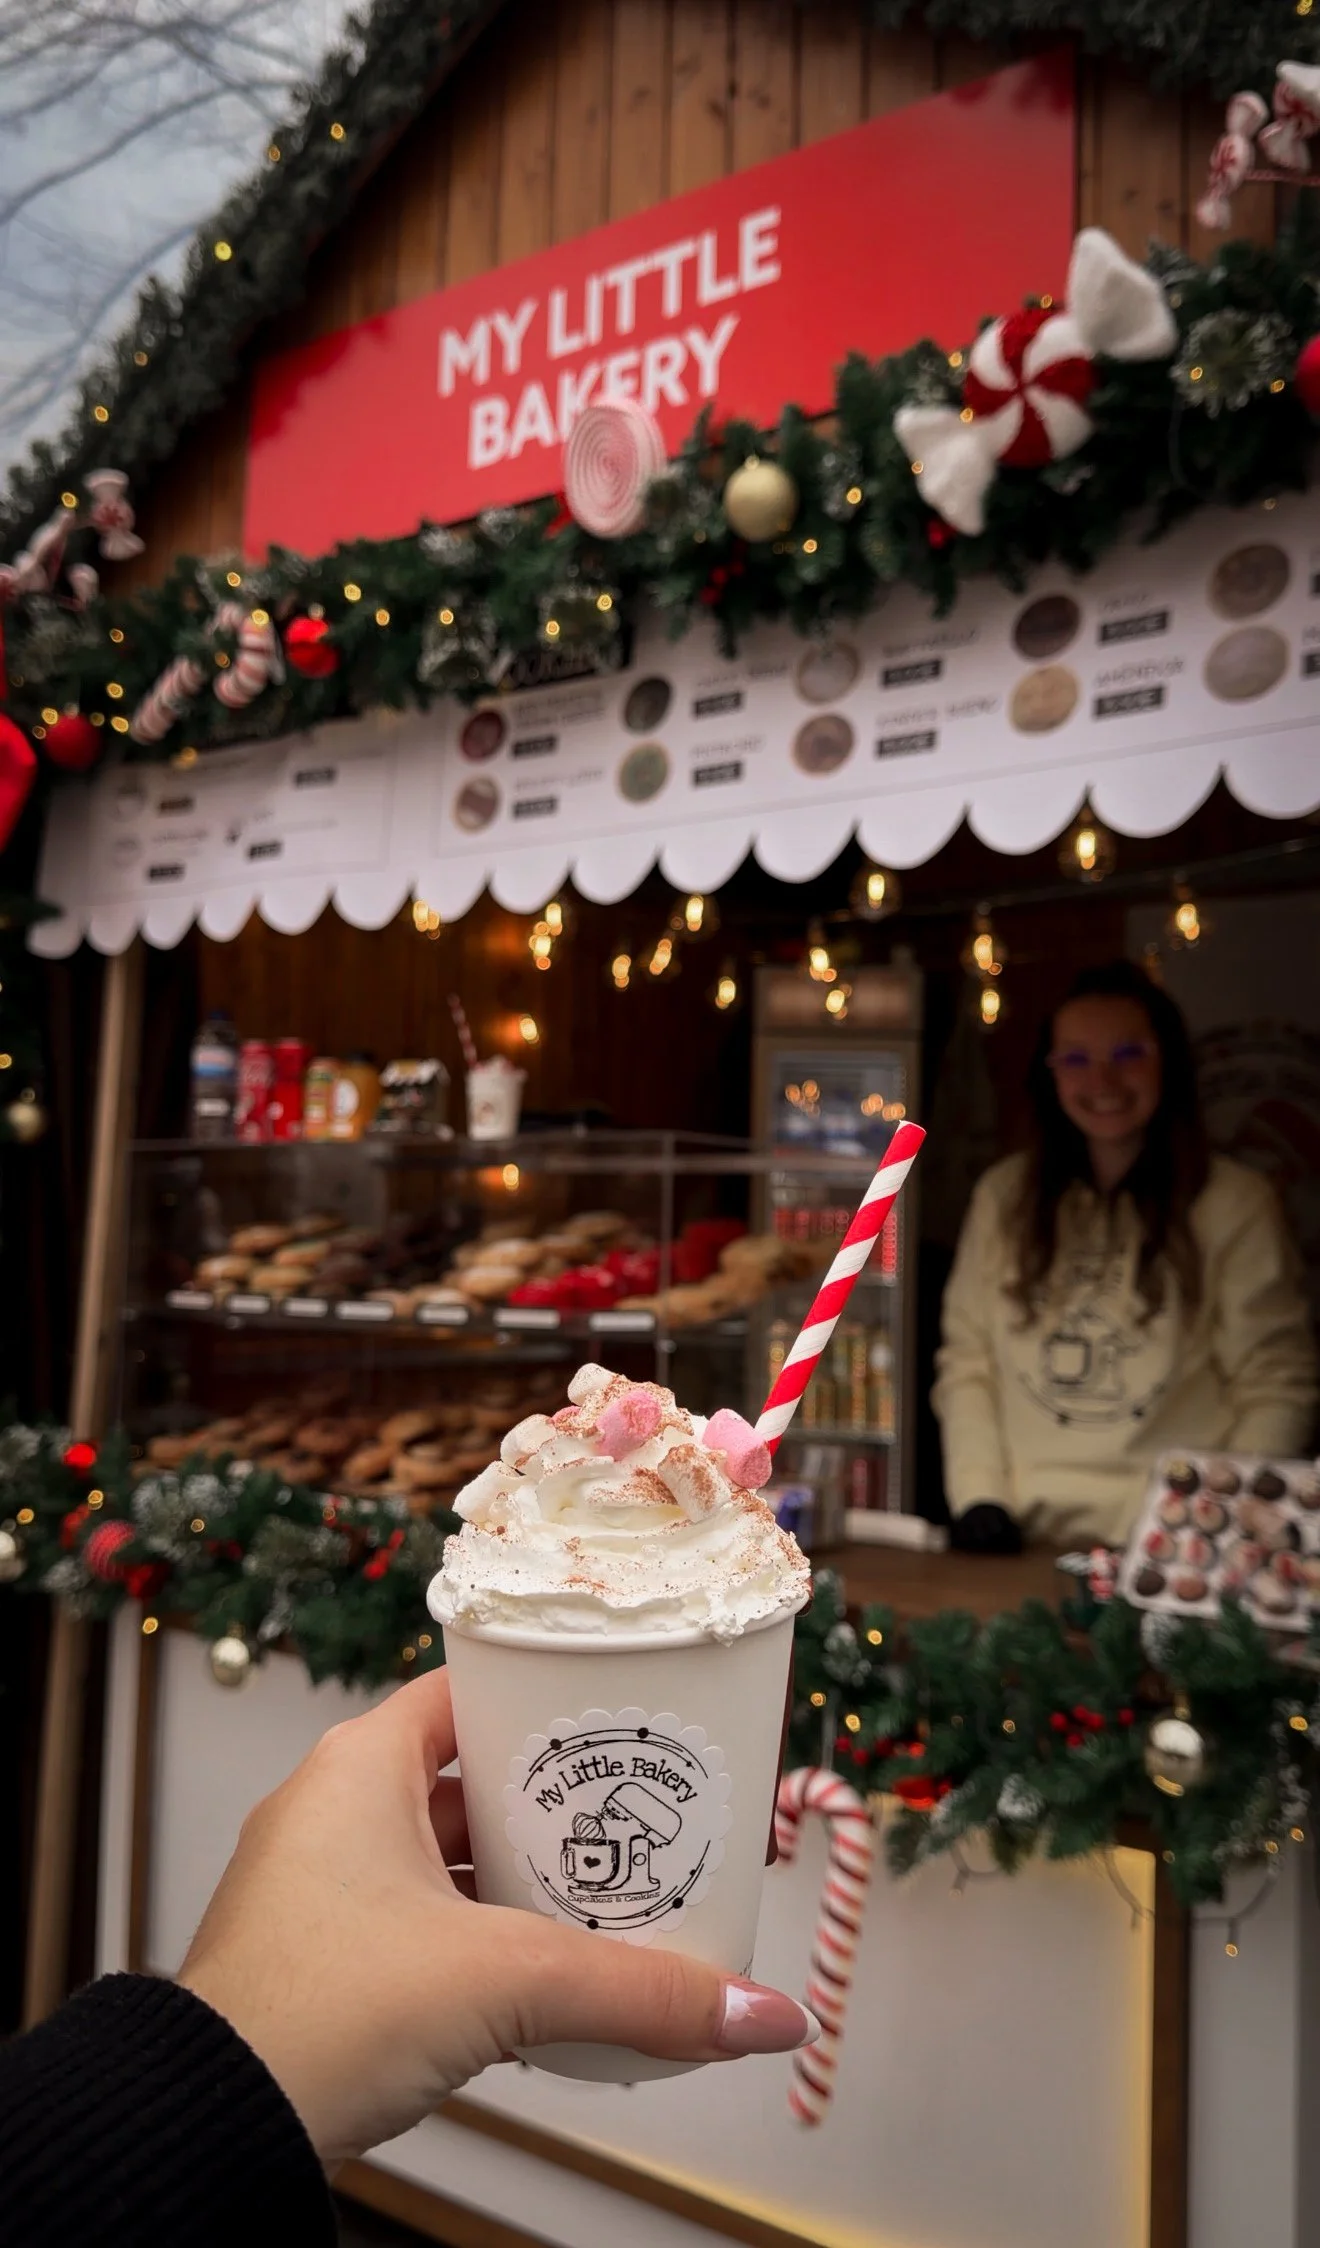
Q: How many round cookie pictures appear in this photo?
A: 10